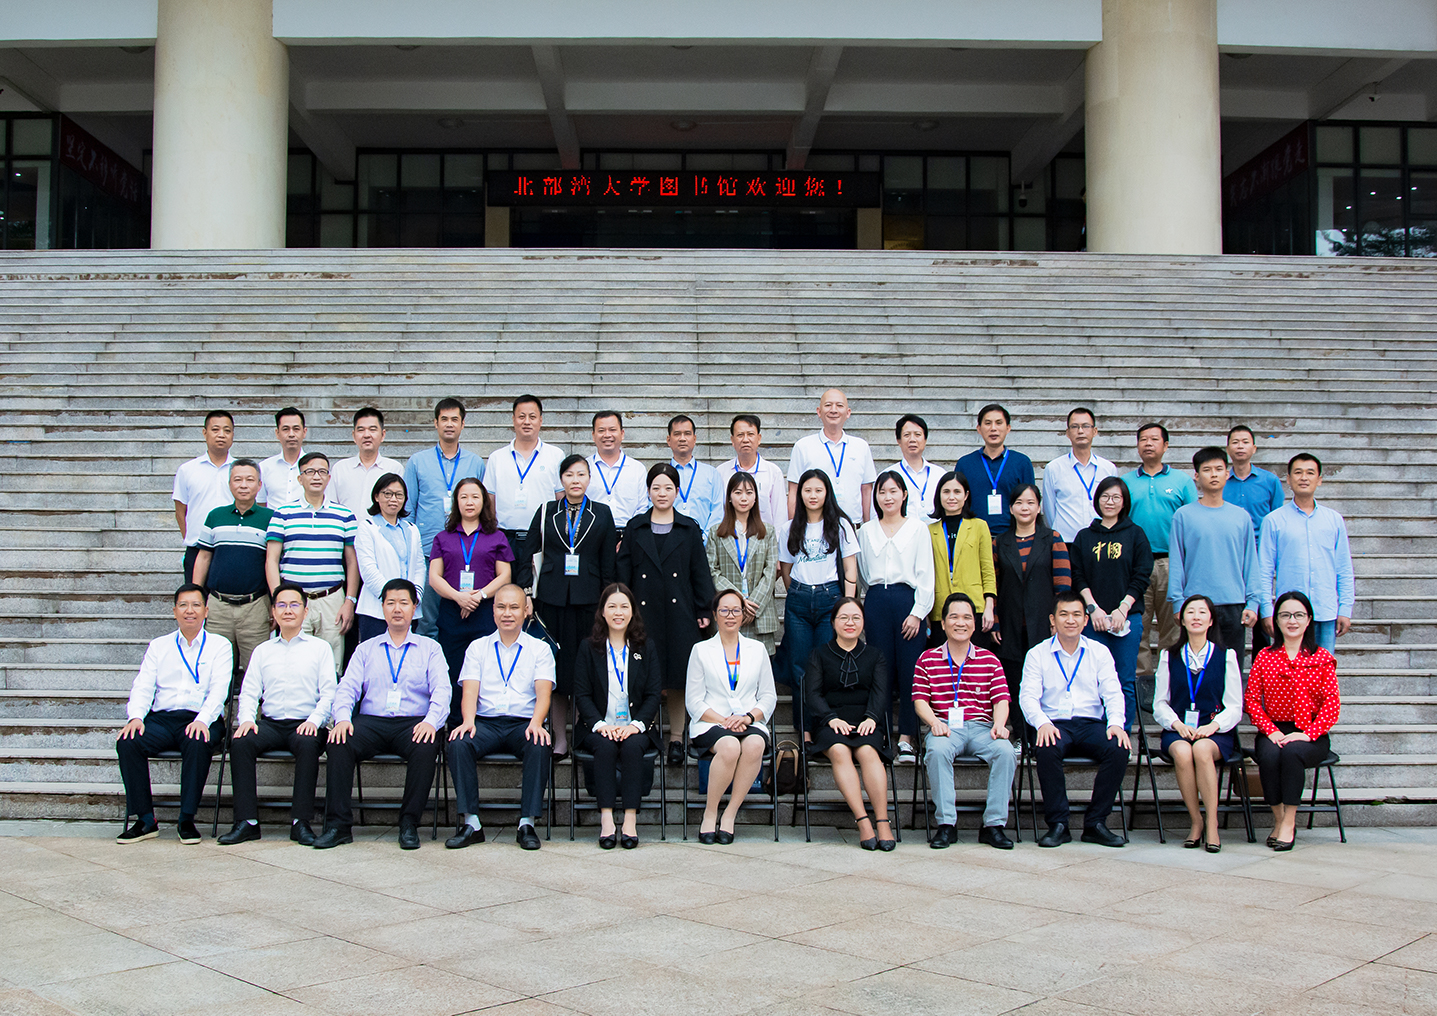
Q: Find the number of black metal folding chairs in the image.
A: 11